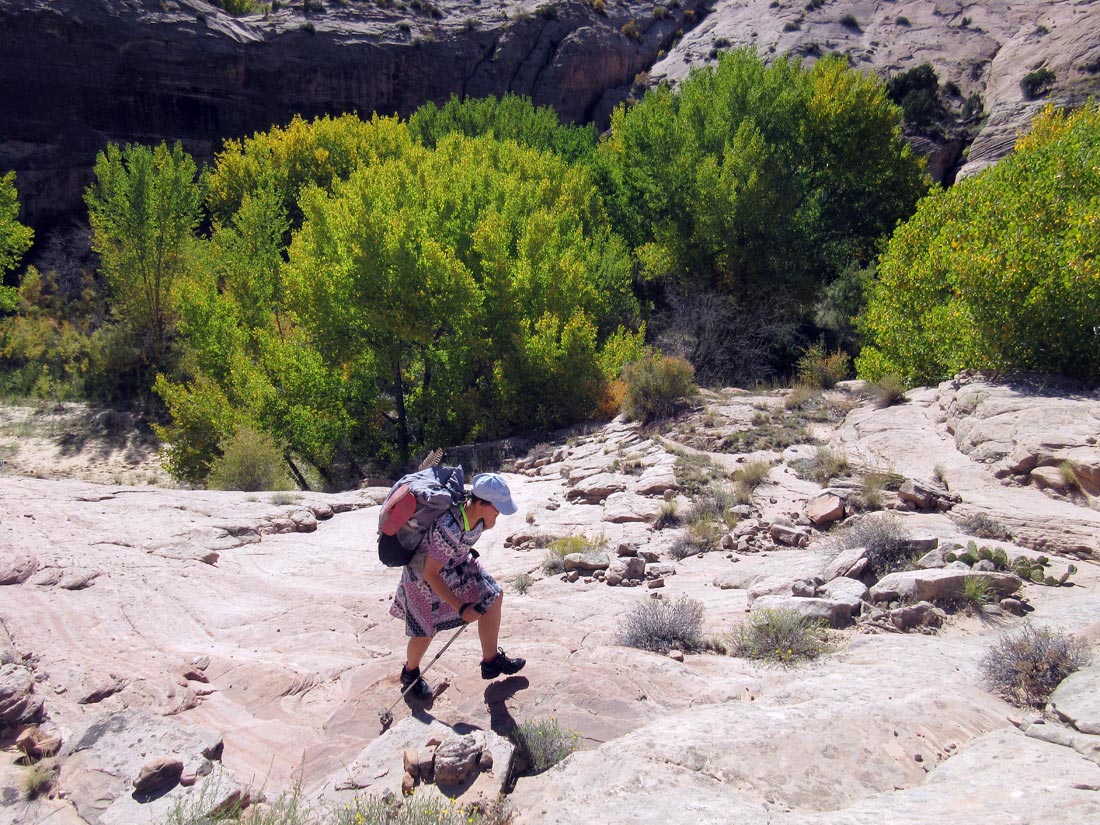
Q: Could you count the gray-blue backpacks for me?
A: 1